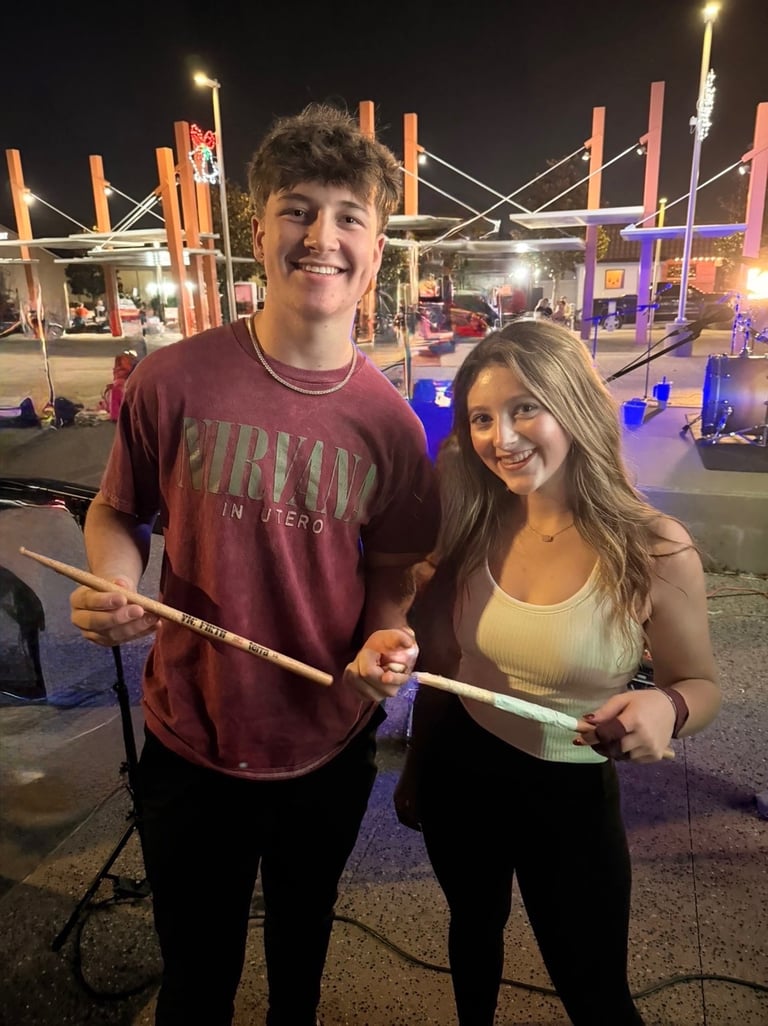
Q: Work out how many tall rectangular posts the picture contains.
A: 10